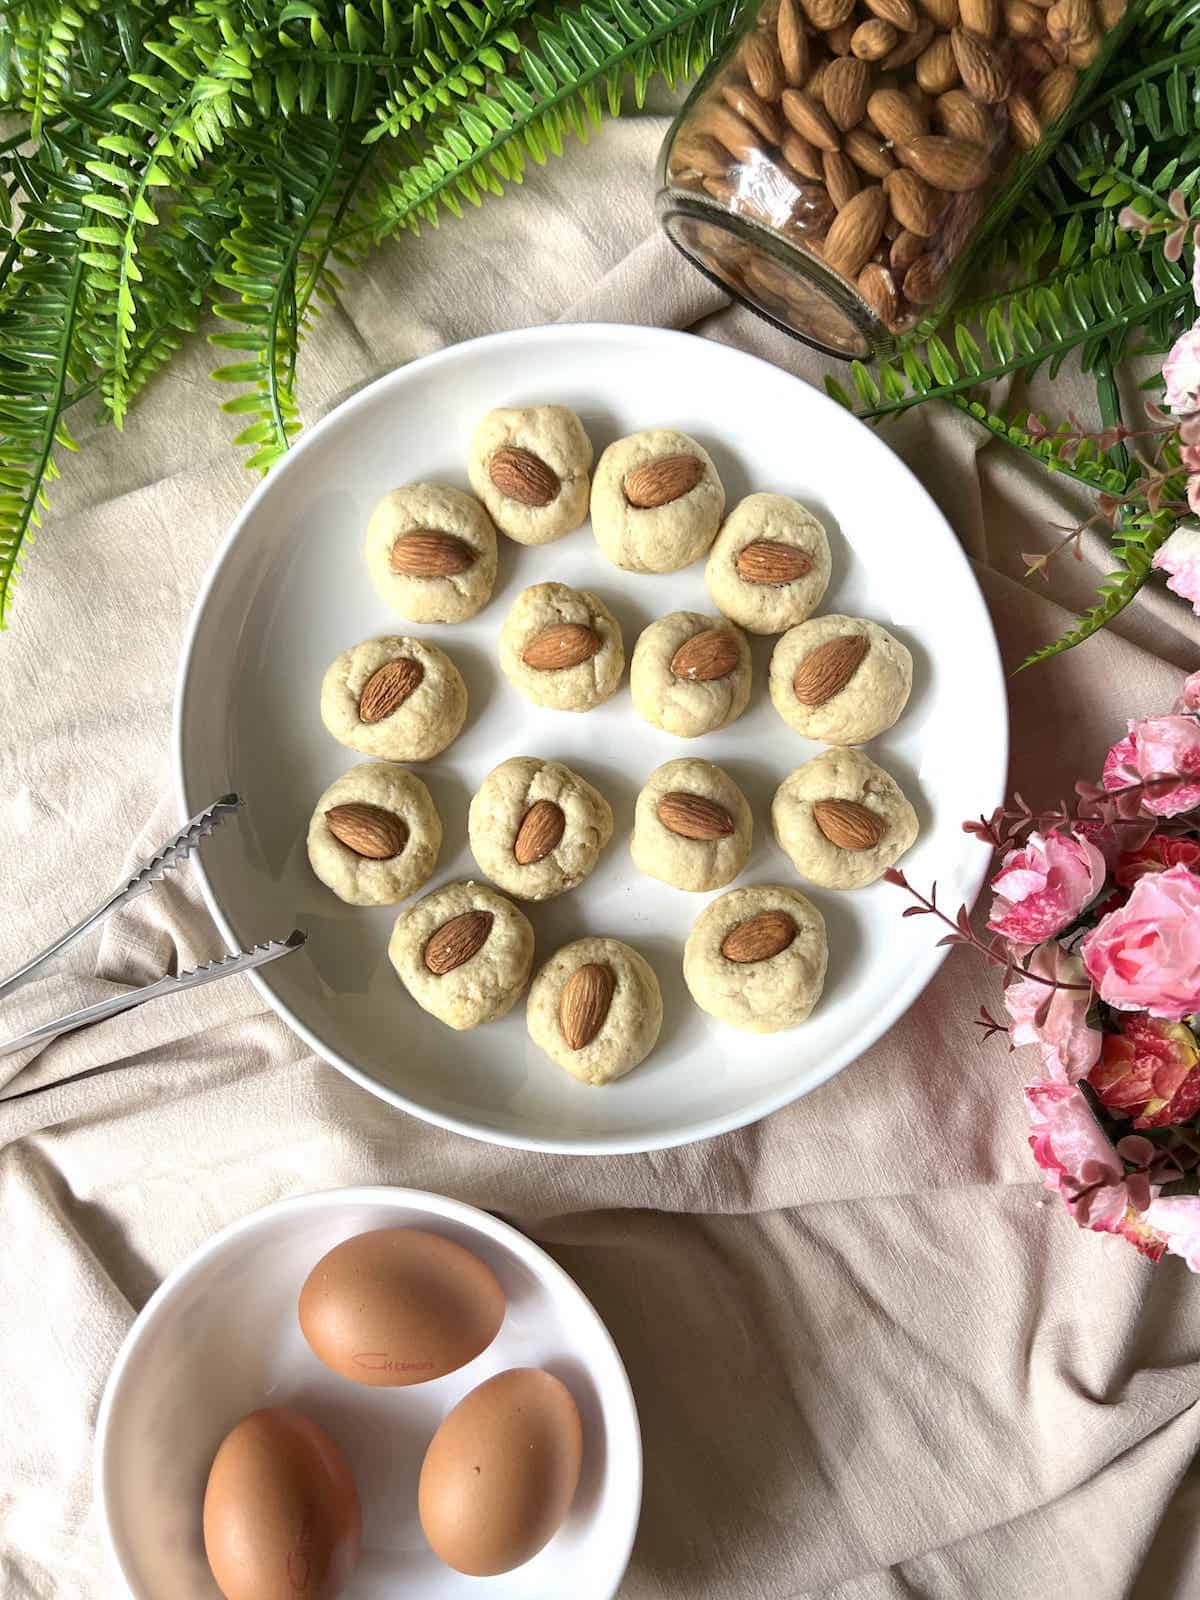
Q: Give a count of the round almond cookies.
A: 15